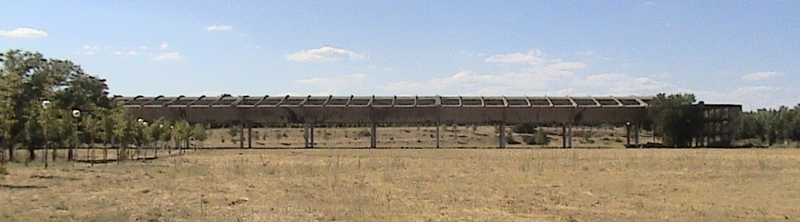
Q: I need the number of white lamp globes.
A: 6